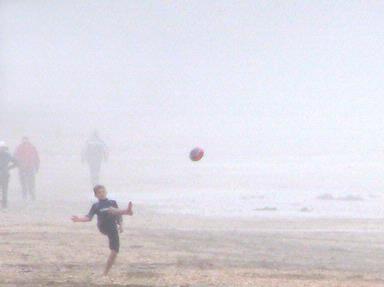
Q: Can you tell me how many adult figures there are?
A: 3